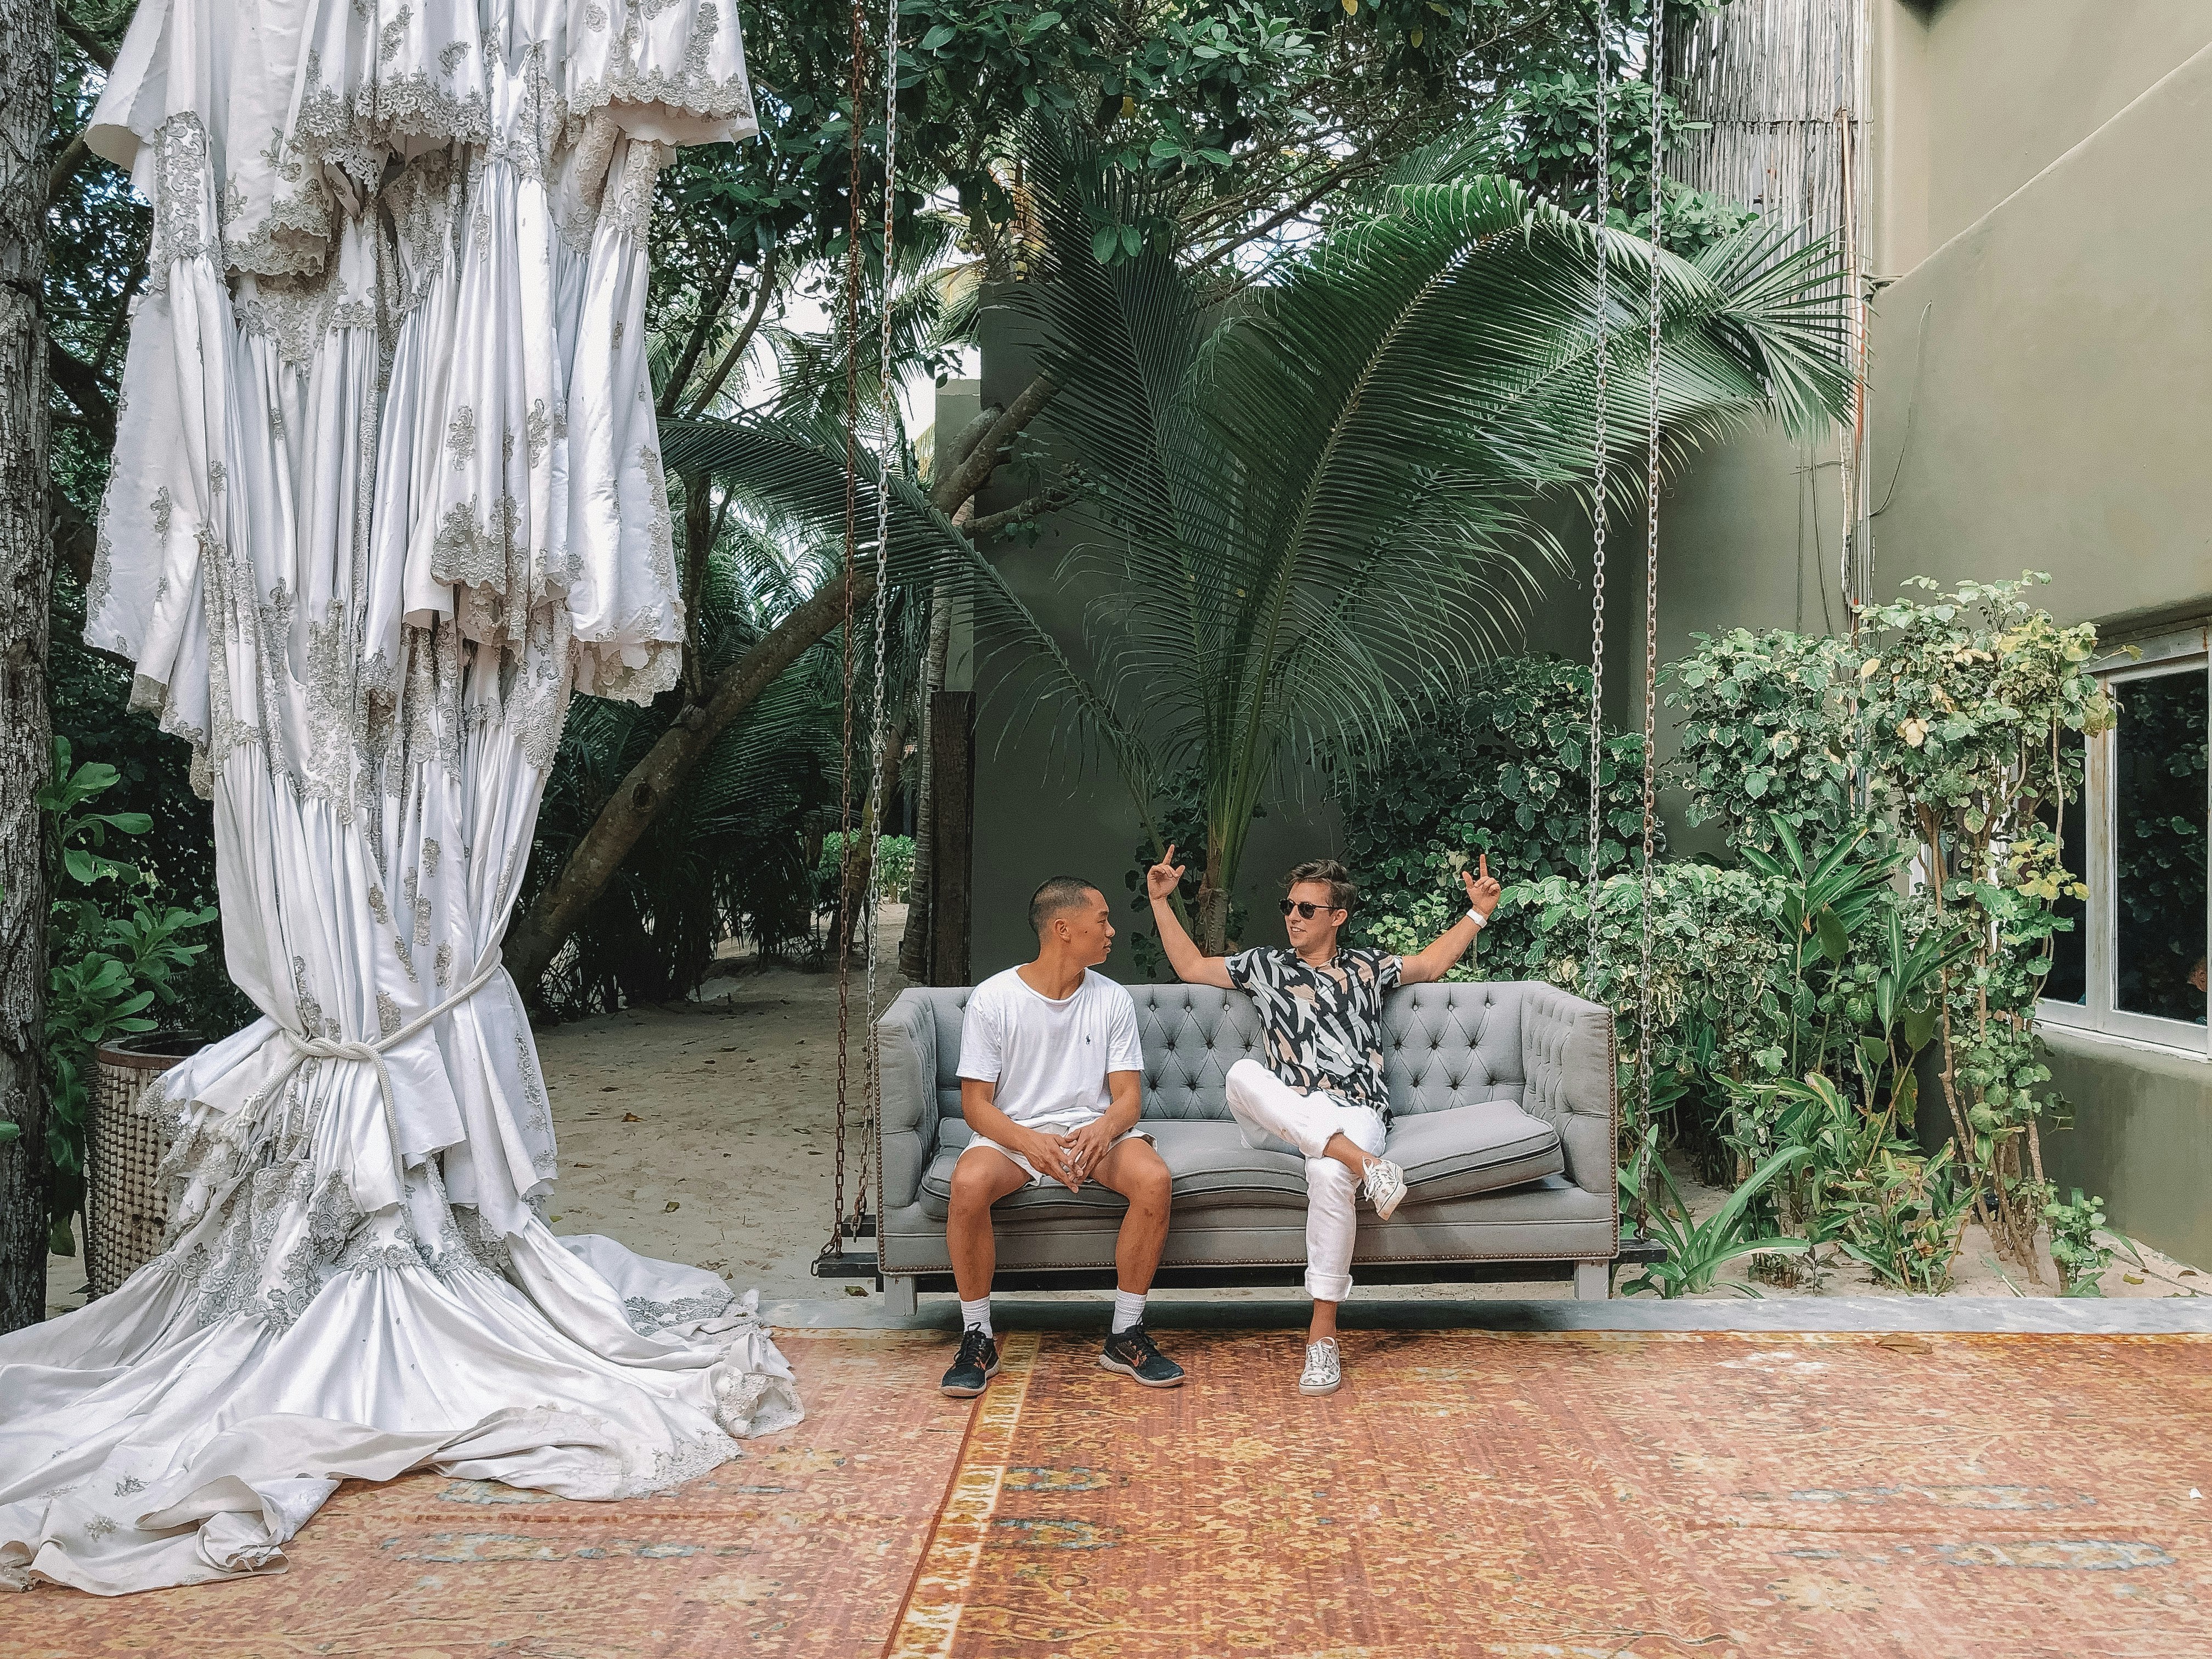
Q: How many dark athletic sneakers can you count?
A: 2